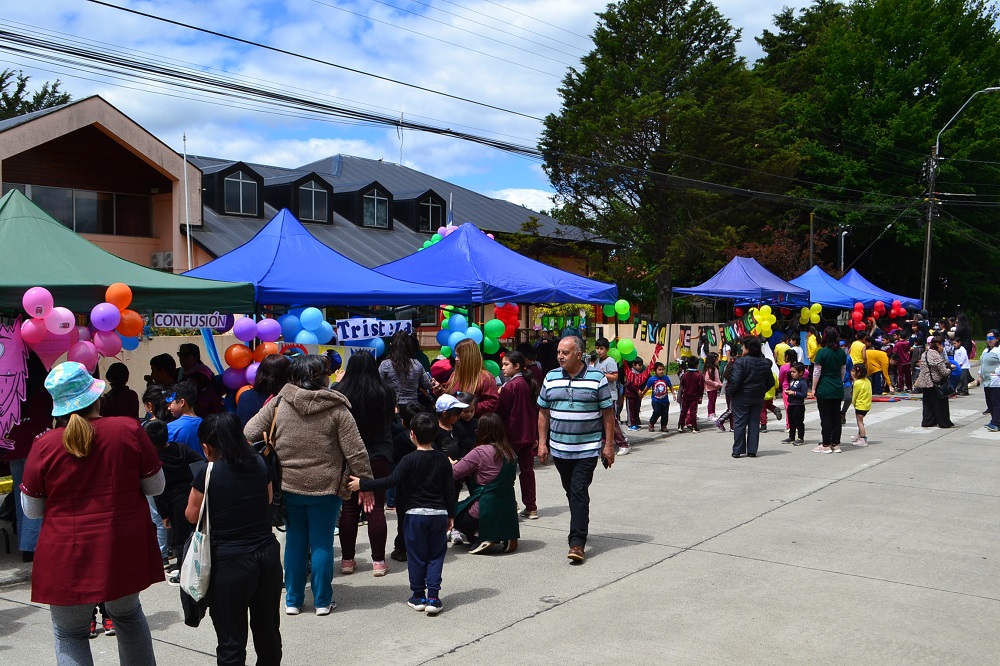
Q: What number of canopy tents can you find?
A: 6